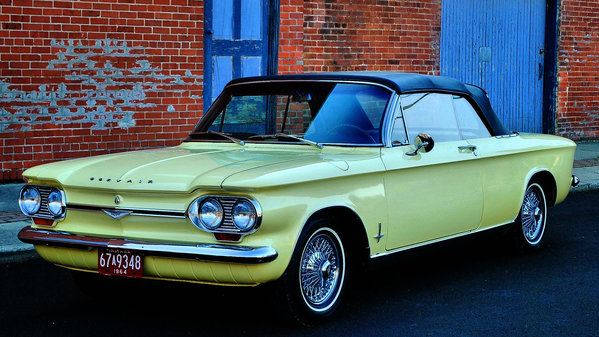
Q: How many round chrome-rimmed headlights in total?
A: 4